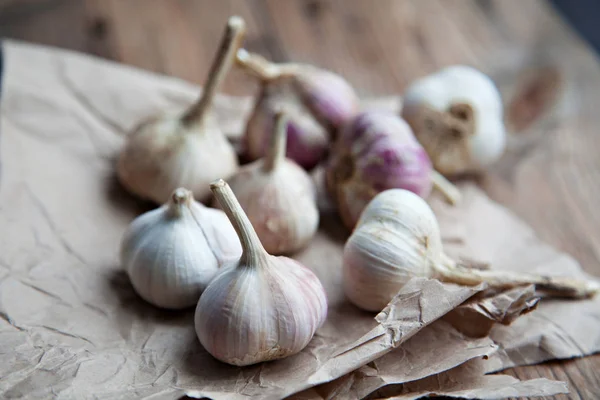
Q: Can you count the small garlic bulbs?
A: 8